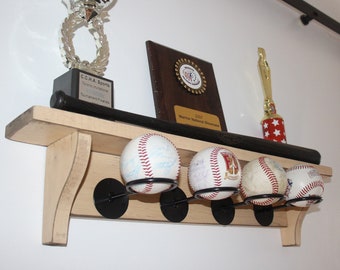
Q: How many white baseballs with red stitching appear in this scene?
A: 4